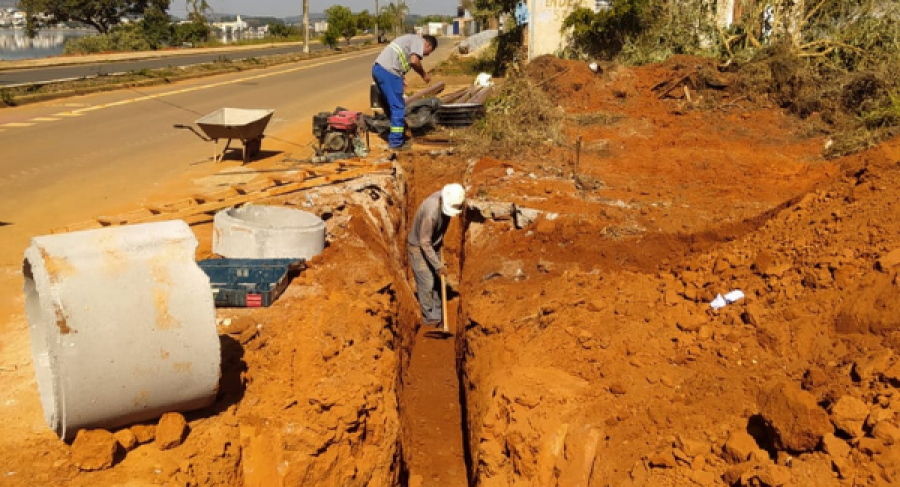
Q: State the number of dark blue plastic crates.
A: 1